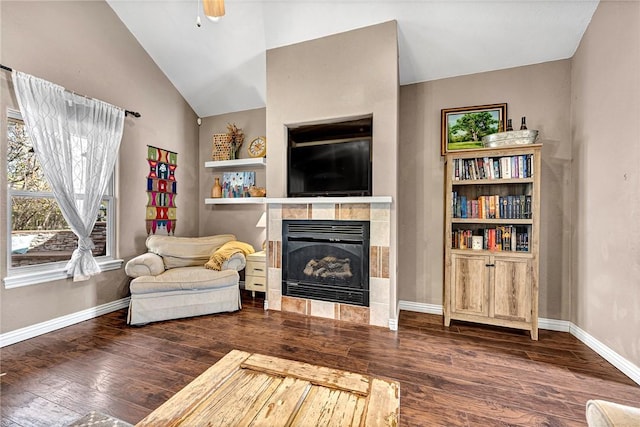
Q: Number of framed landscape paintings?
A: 1